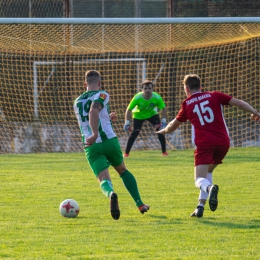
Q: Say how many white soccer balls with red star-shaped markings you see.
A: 1